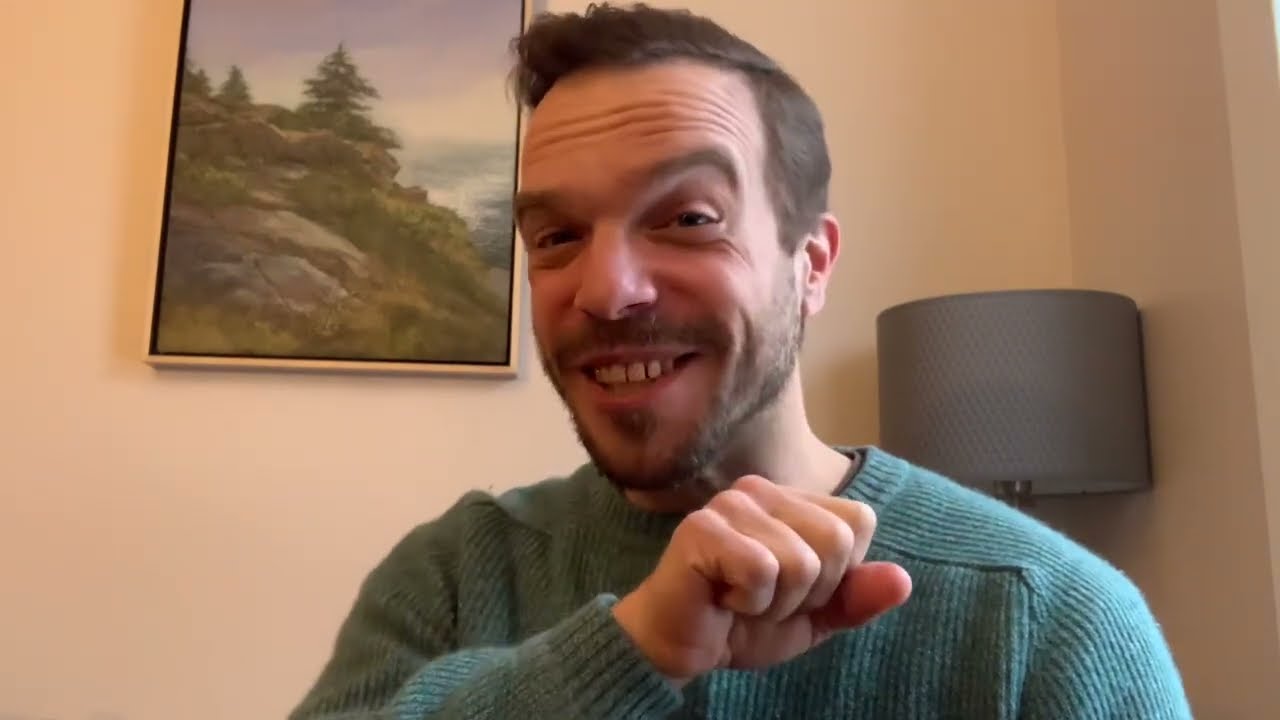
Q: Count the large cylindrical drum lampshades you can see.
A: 1